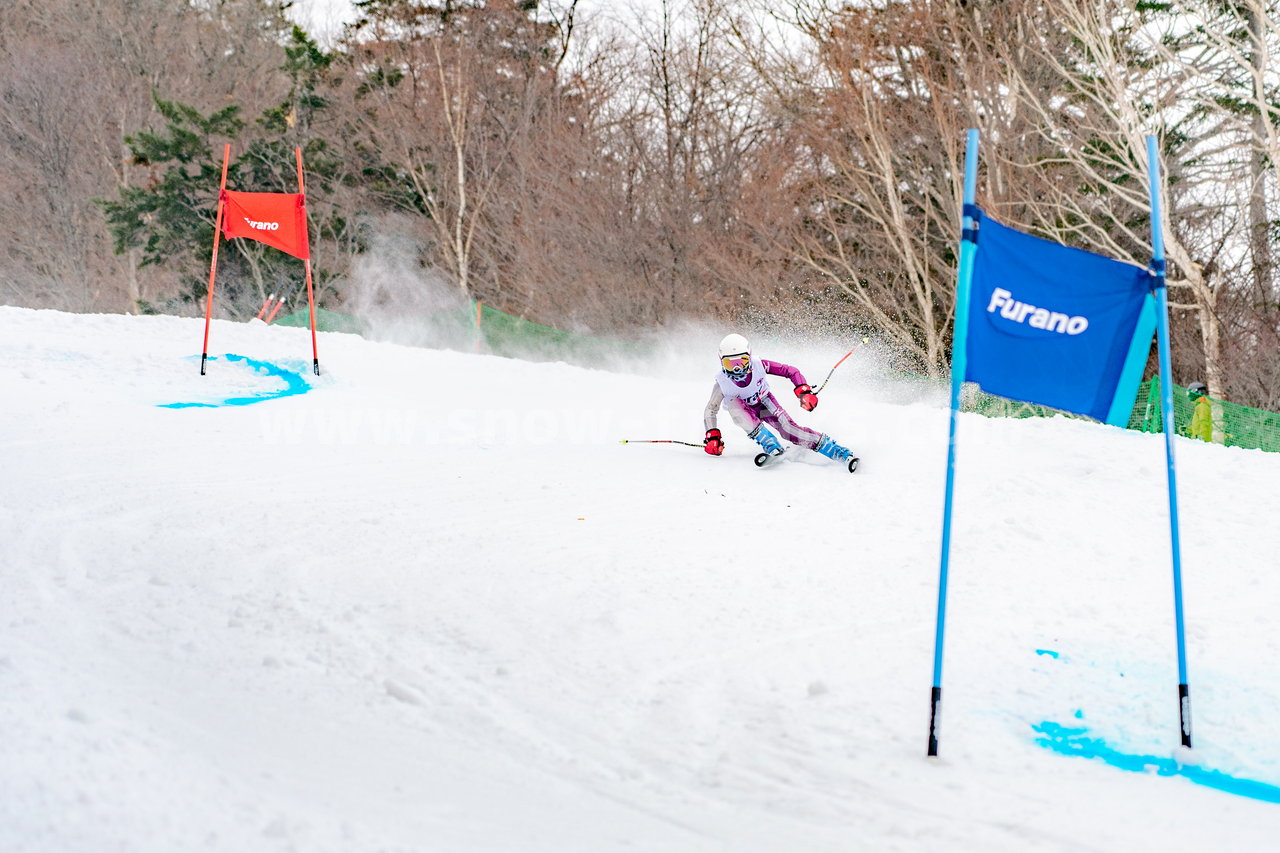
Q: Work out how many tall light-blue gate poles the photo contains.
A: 2